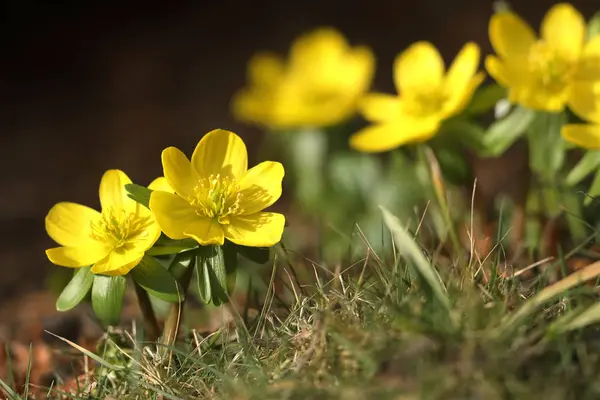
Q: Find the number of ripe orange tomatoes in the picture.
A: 0